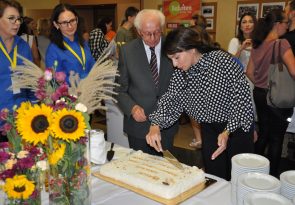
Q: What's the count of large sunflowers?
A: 2